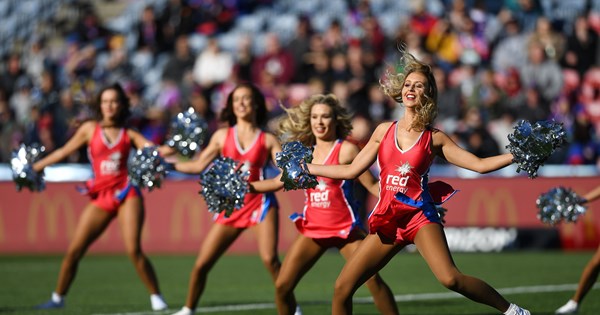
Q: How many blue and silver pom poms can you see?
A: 7